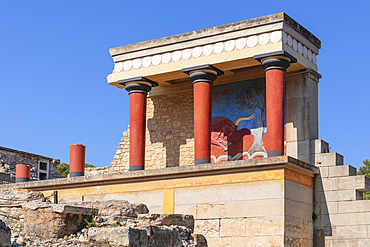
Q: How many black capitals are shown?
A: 3